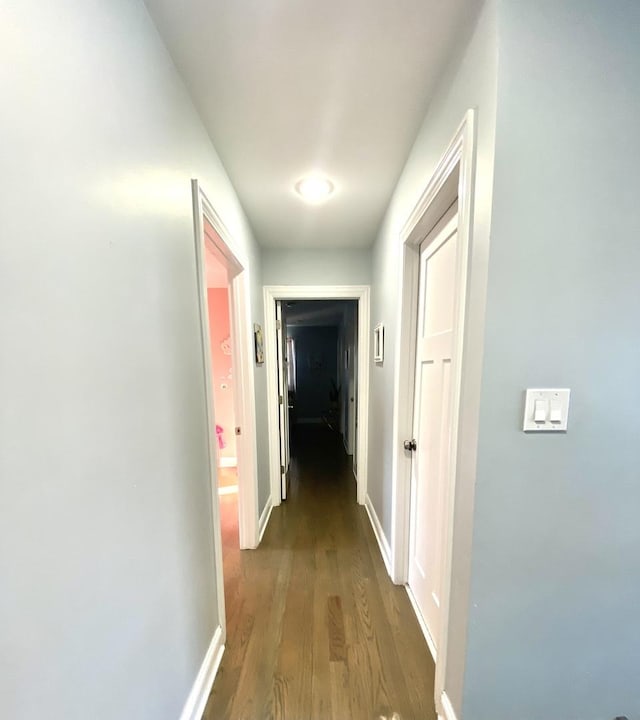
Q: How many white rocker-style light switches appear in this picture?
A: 2